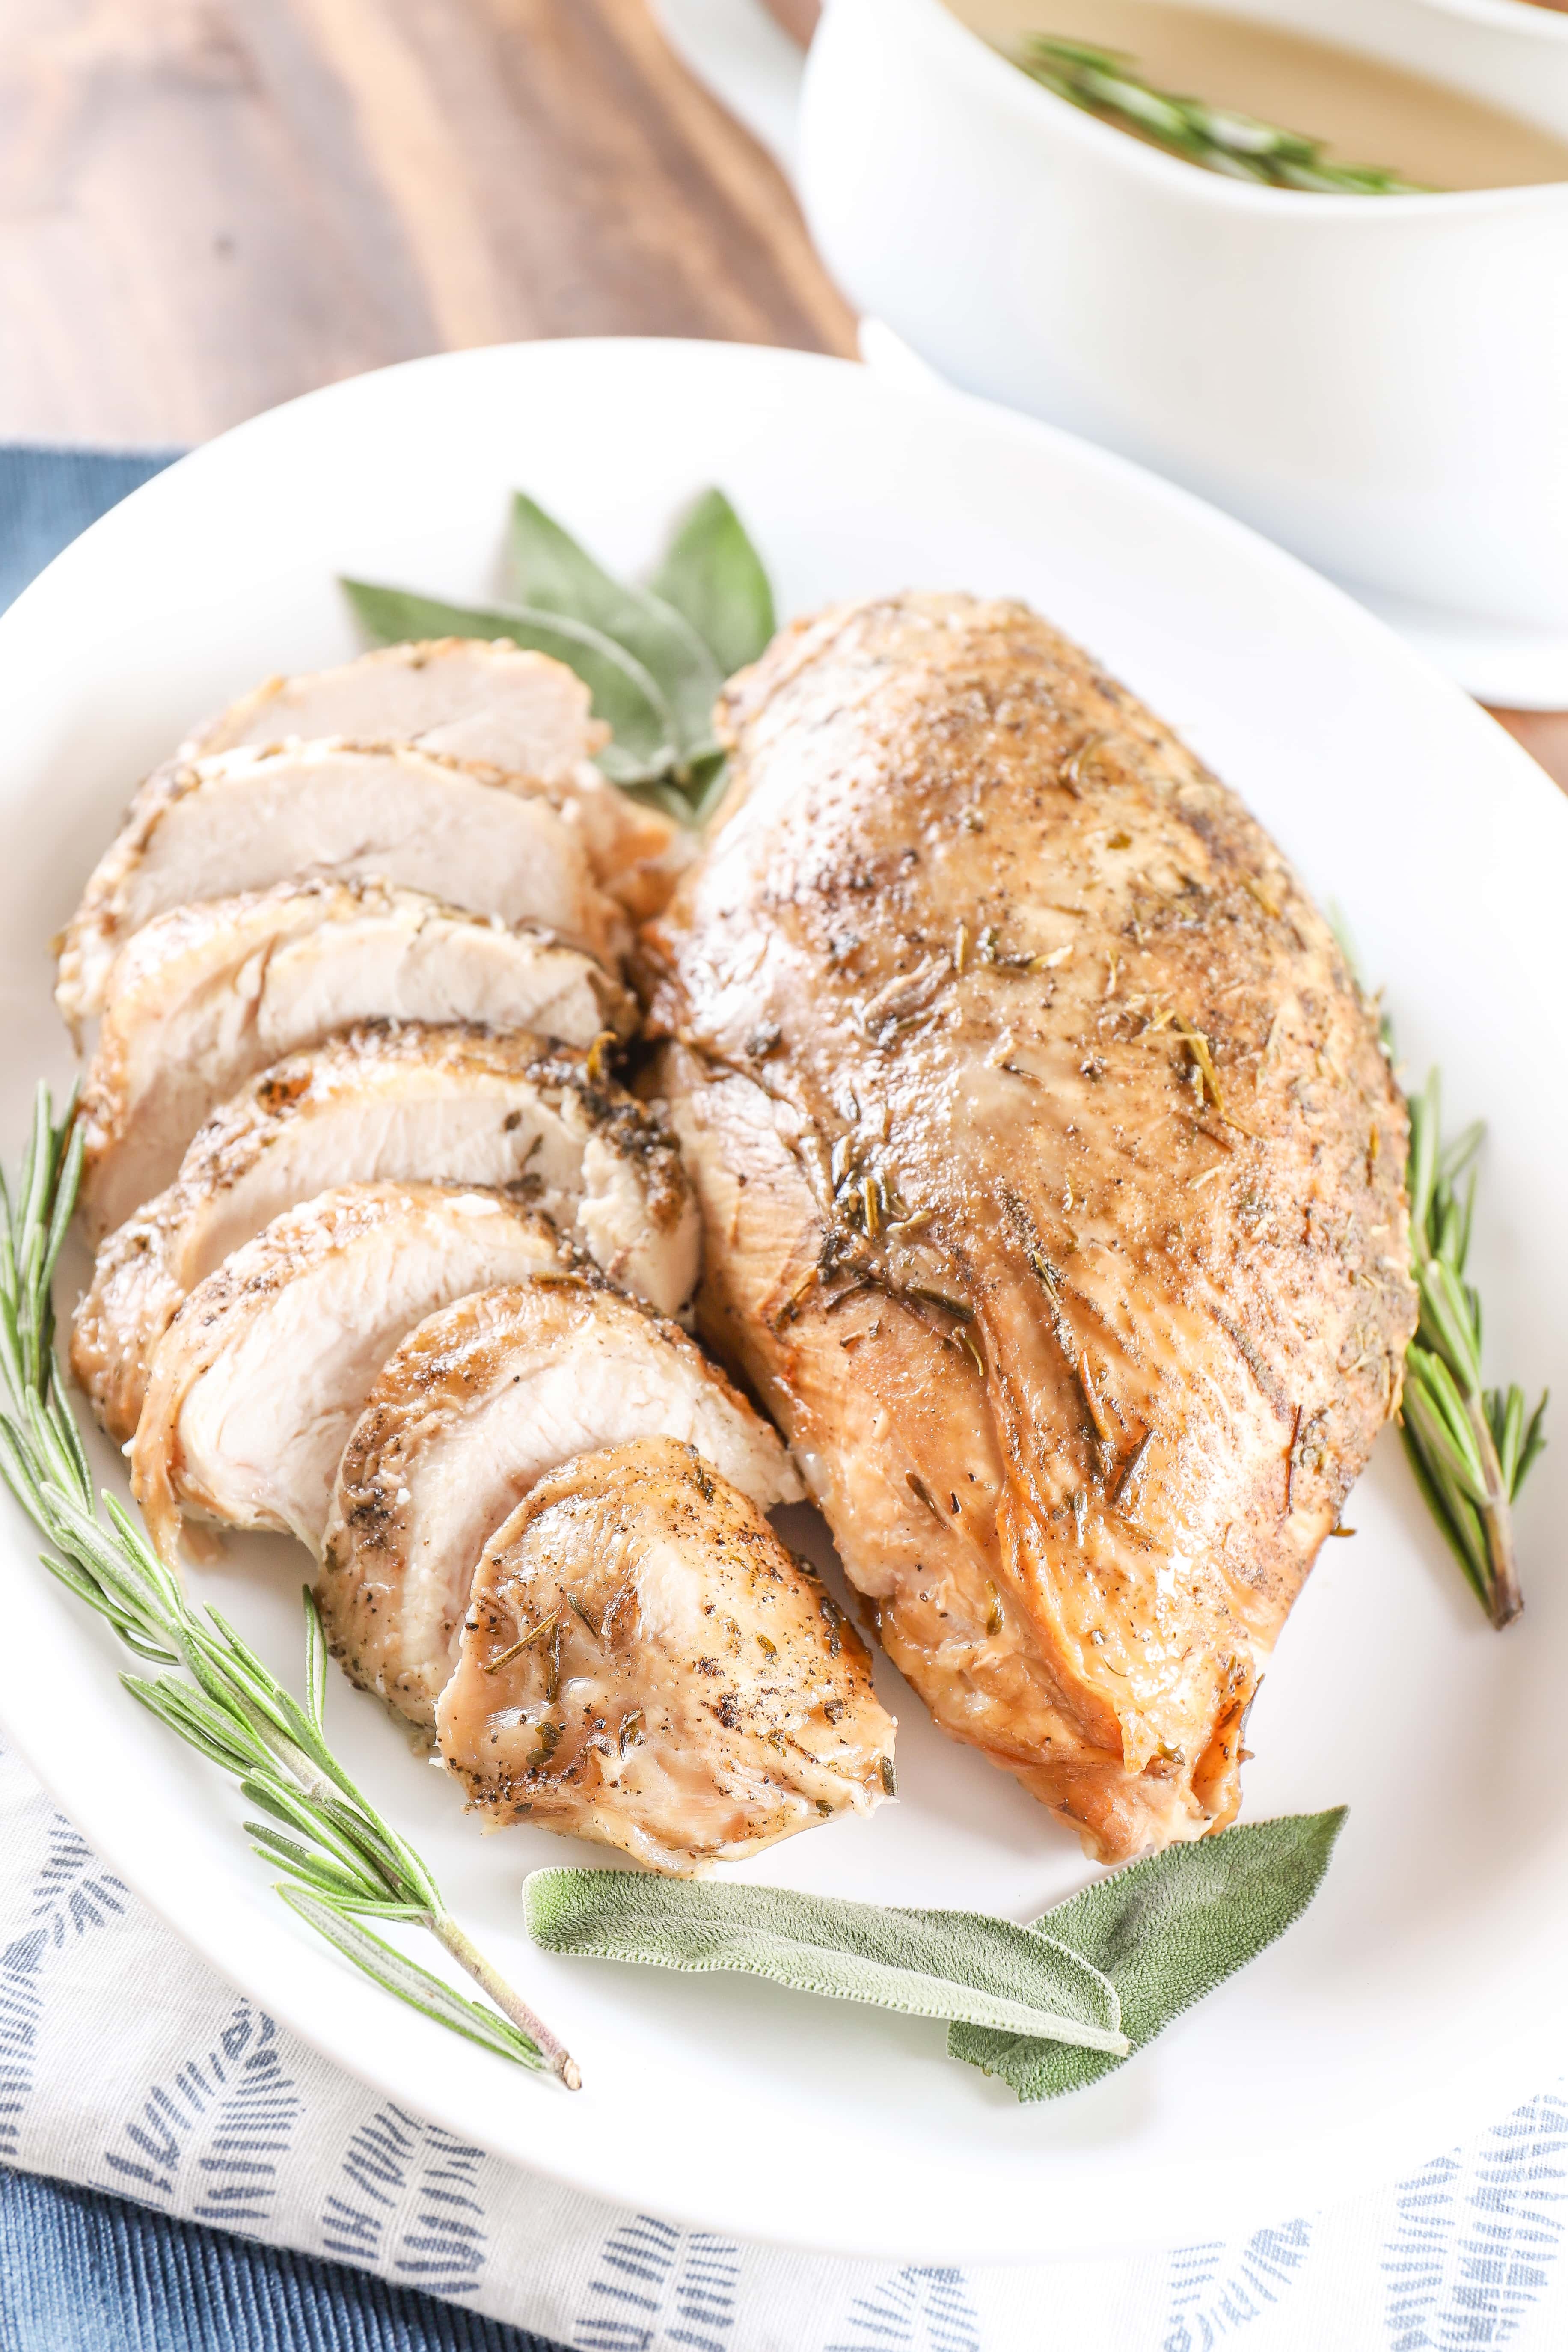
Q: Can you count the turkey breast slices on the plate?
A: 7